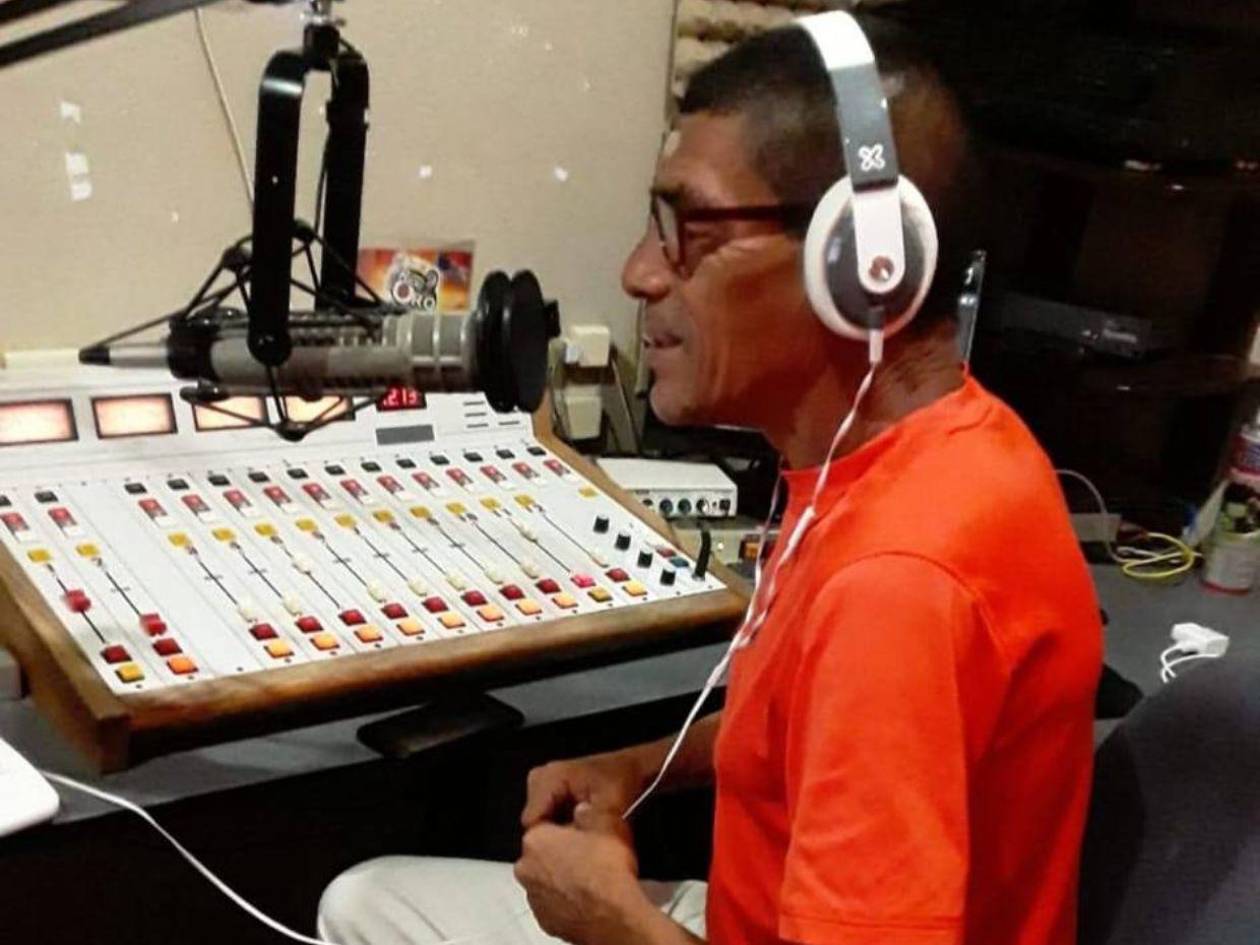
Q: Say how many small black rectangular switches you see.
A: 14